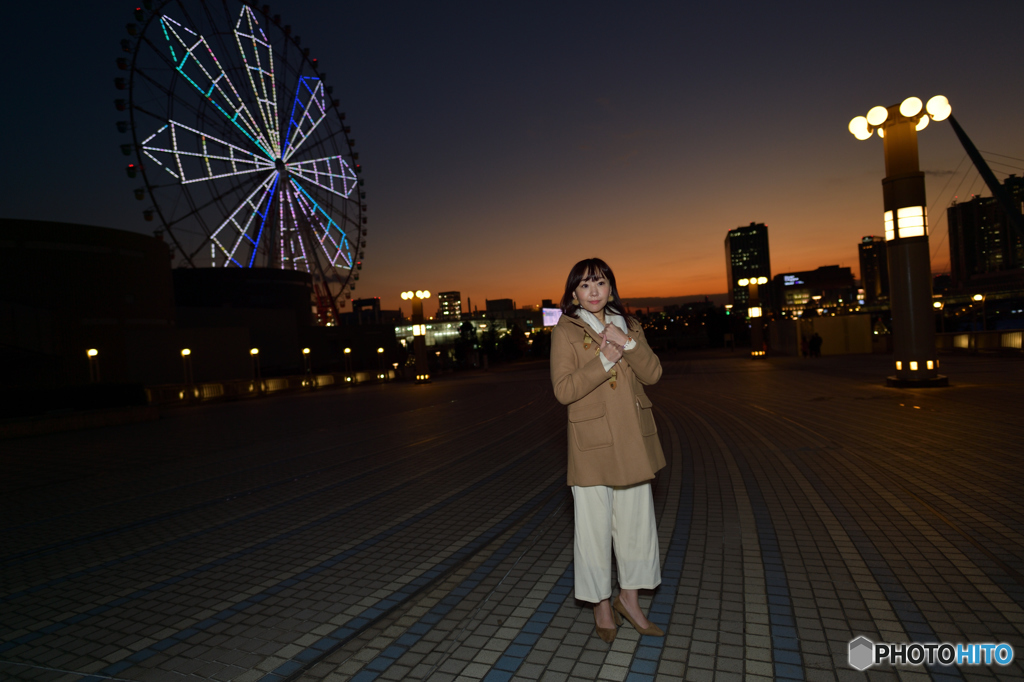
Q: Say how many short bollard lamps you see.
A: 6